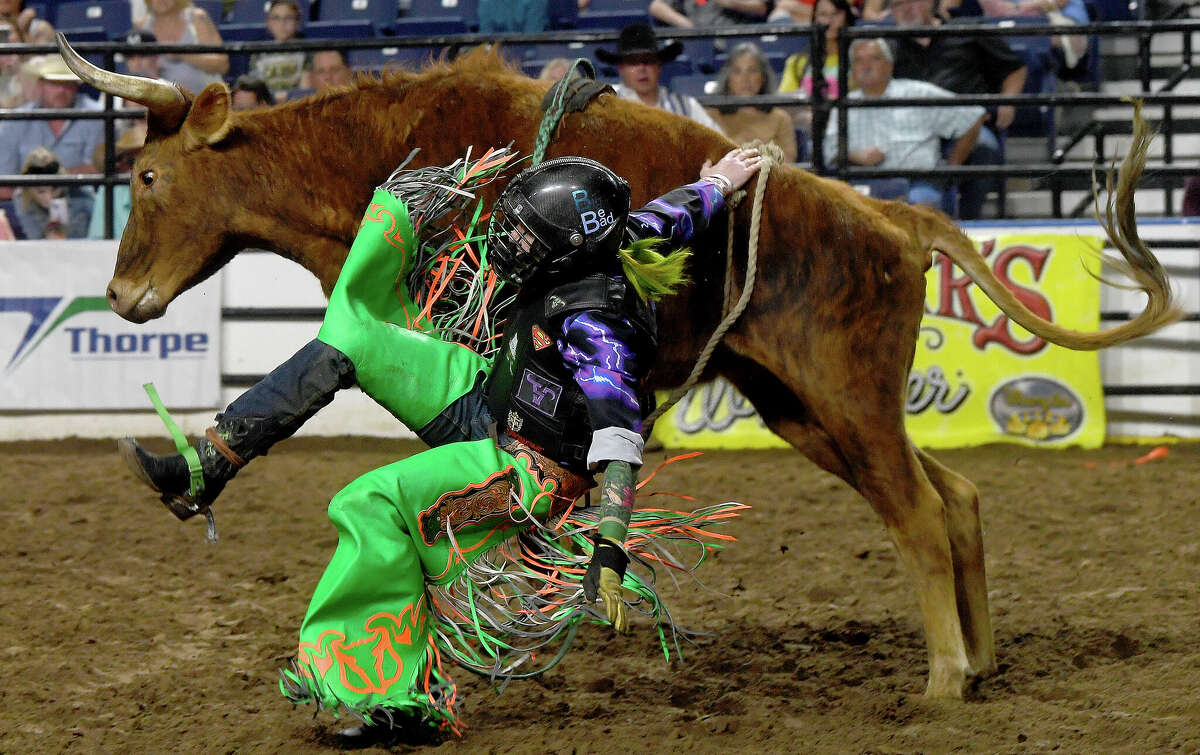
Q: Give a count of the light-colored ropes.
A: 1